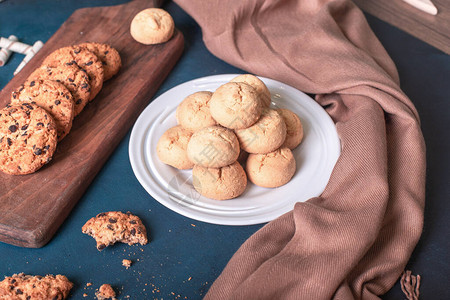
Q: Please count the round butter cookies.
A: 10